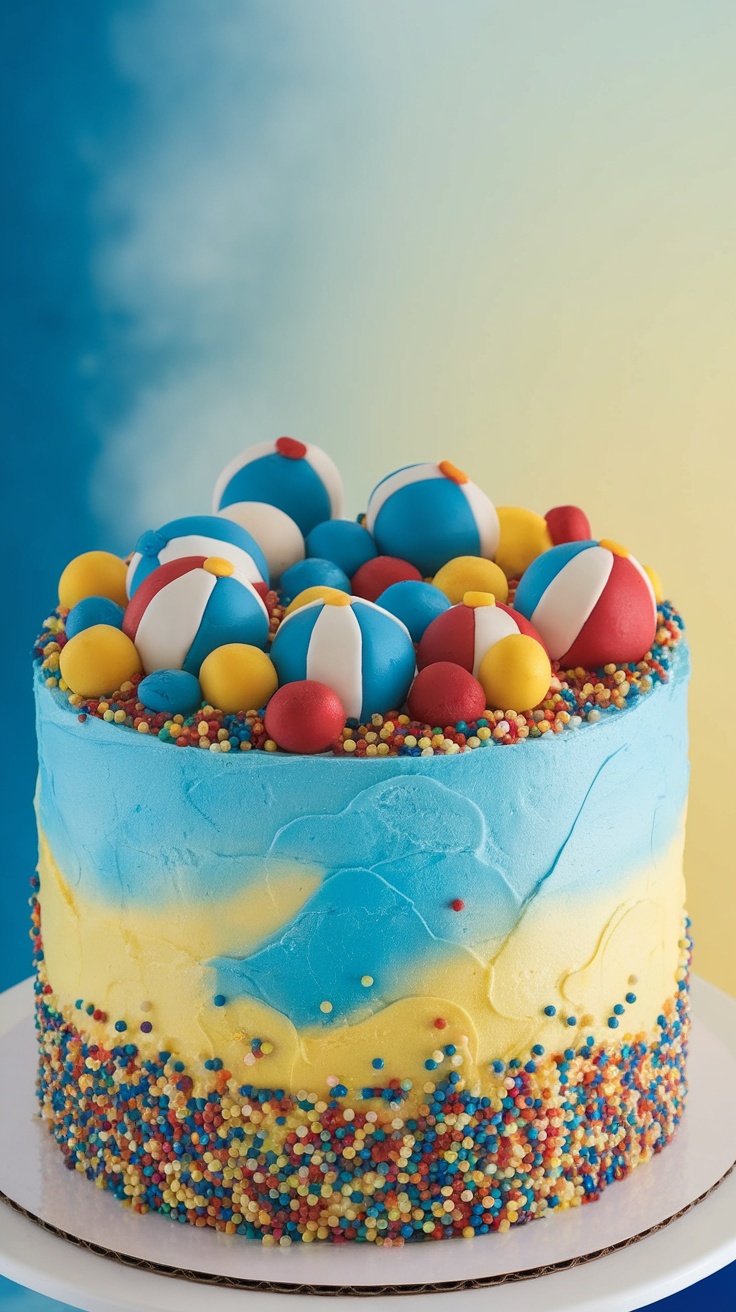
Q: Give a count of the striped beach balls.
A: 7